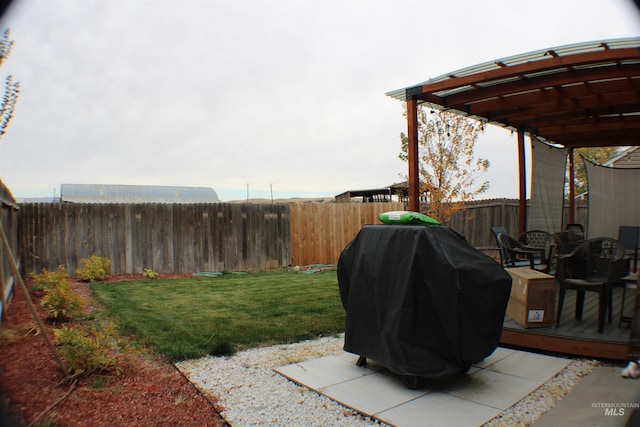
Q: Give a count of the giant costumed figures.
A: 0